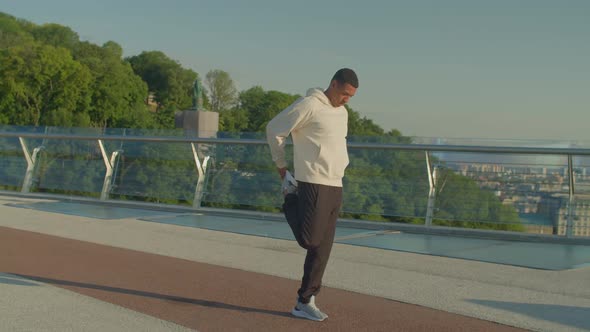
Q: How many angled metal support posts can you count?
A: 5